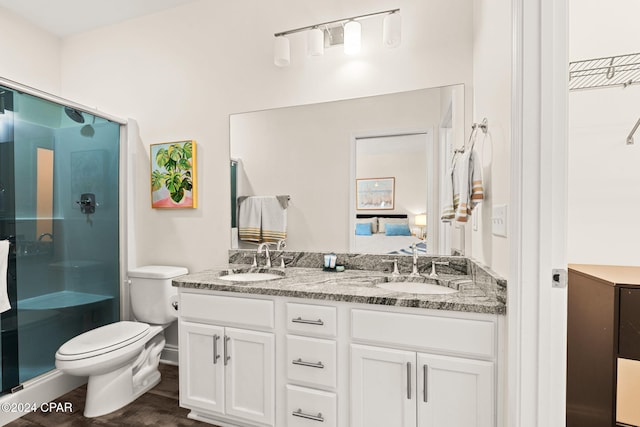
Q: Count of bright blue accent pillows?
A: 2